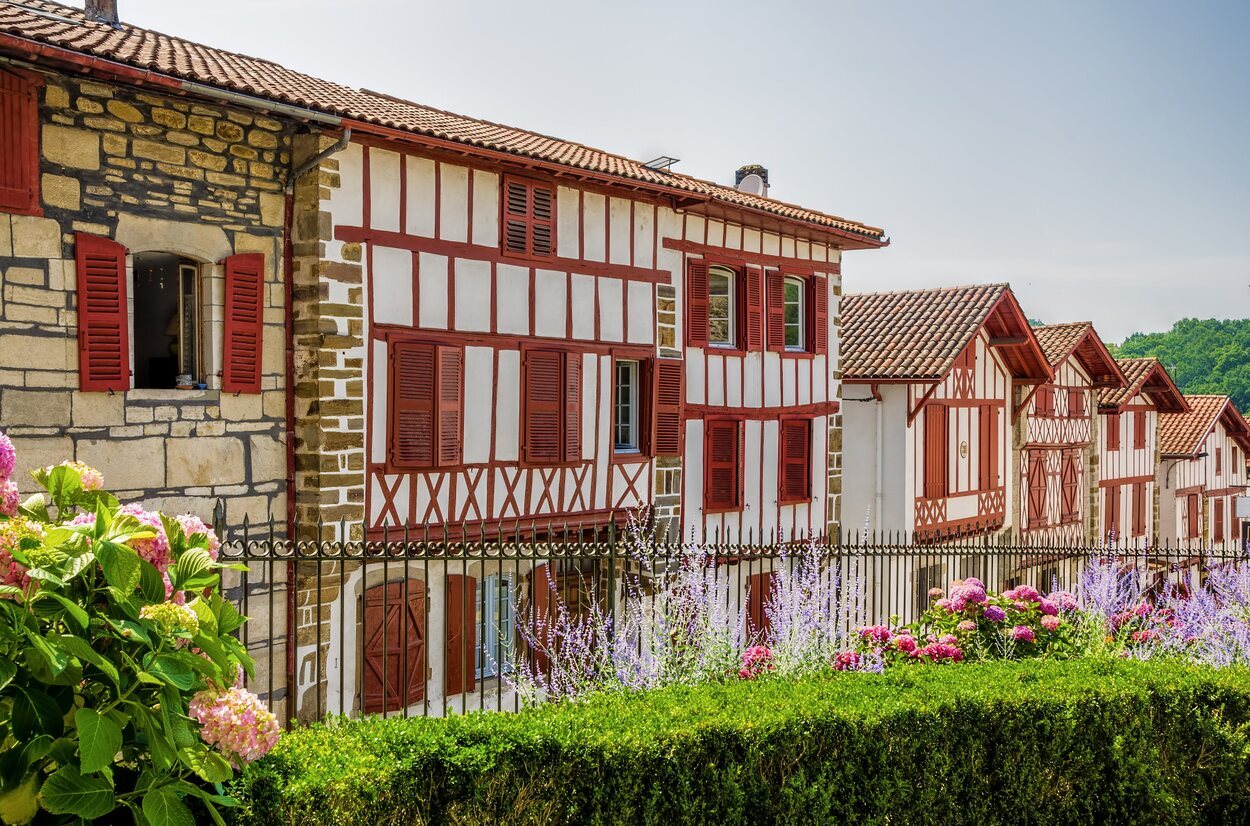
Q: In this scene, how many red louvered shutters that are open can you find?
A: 7